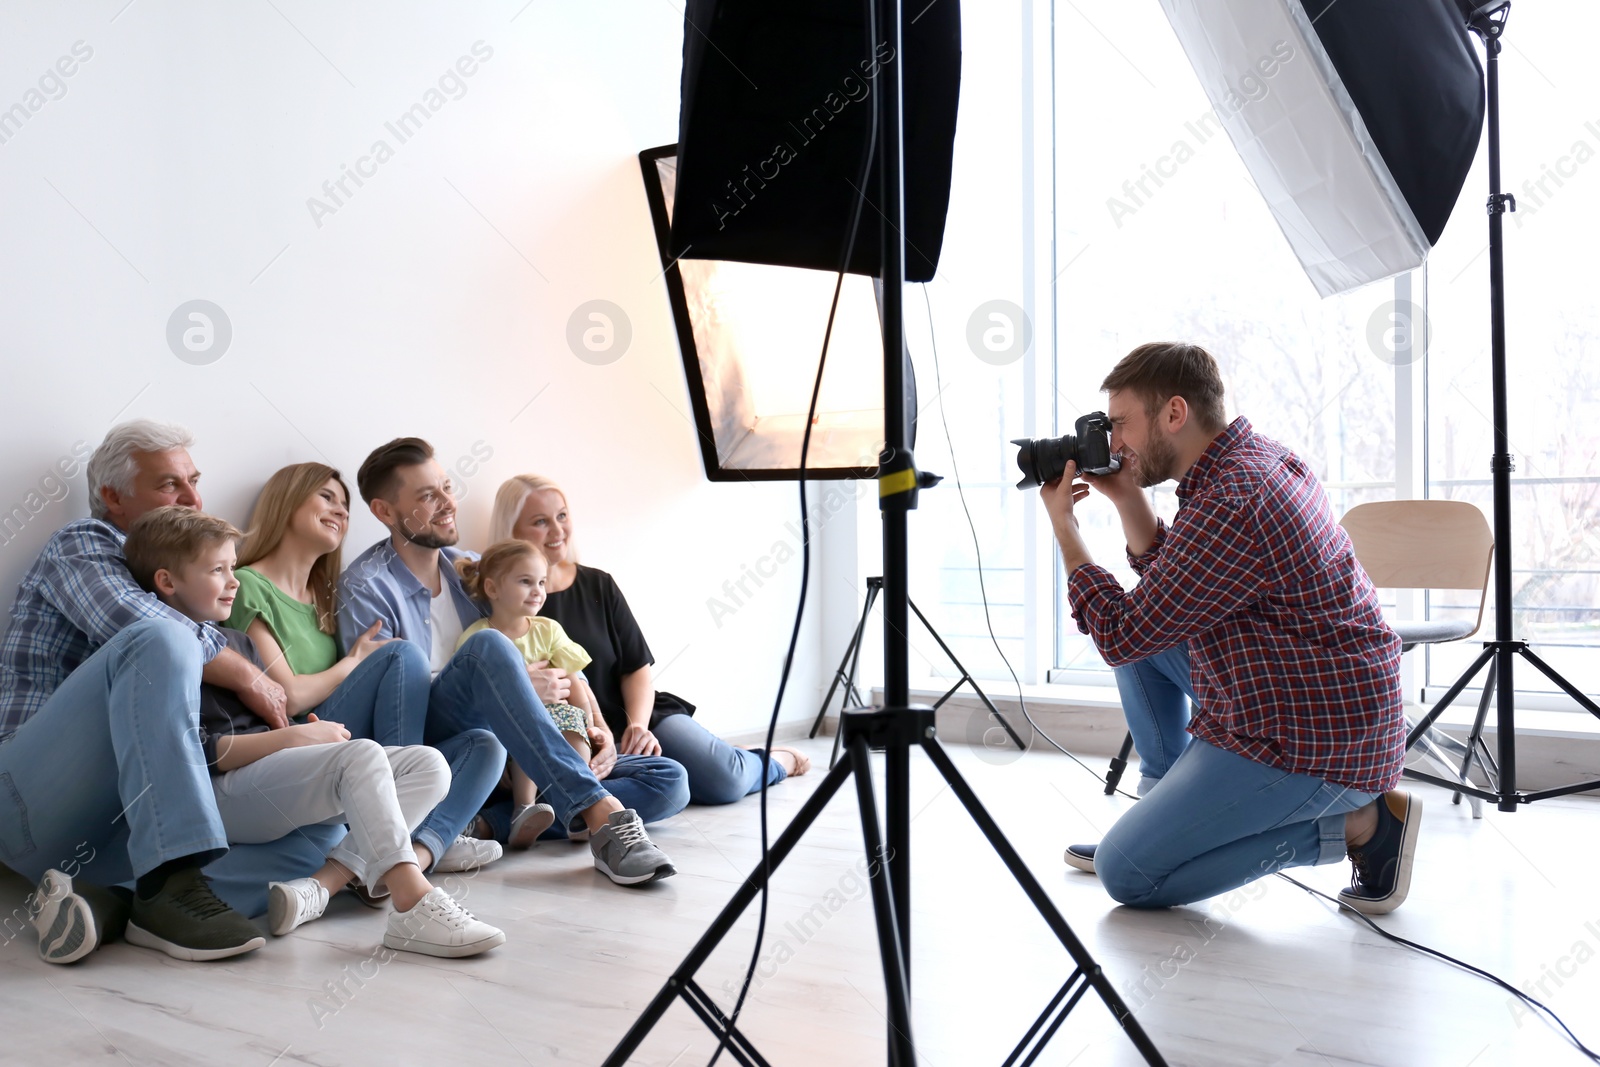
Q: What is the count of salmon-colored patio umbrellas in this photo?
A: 0